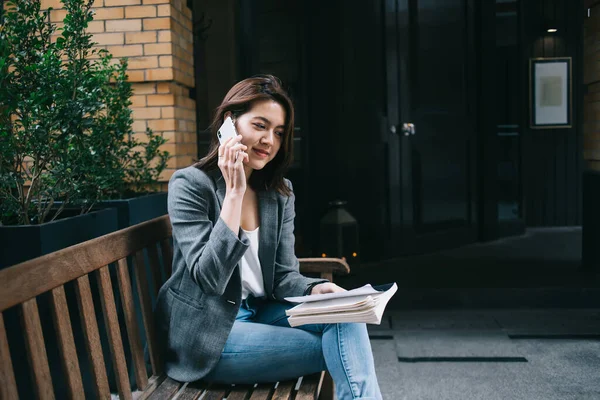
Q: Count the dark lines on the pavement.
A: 3